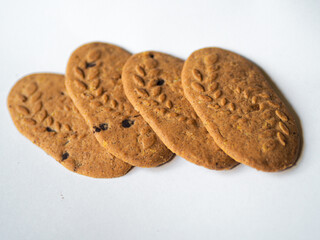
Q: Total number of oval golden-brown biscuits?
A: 4